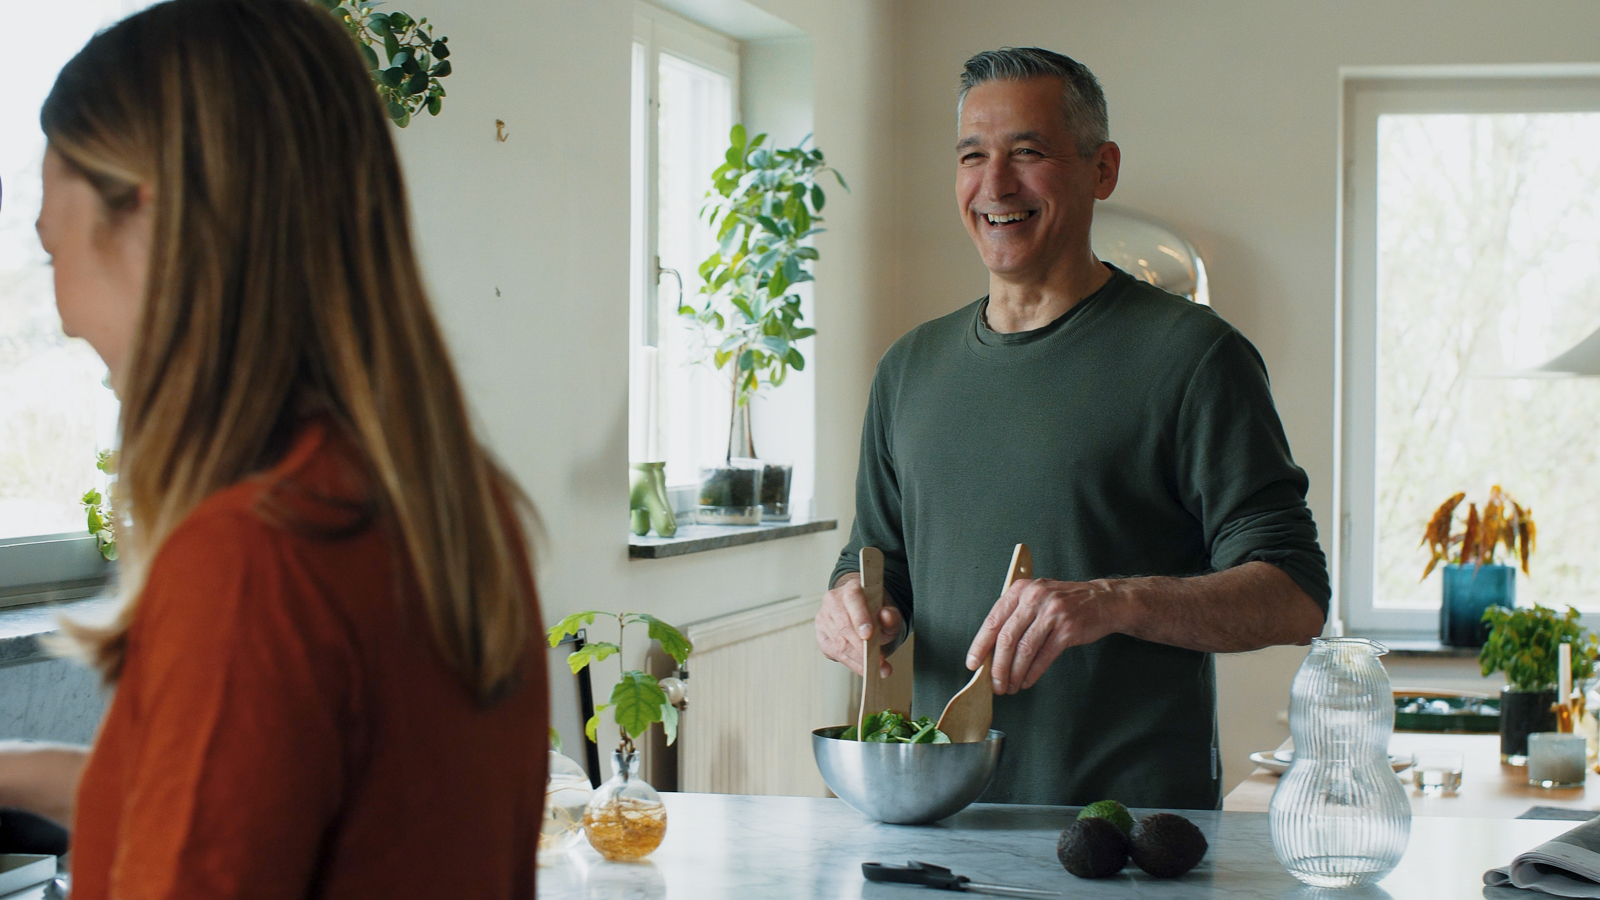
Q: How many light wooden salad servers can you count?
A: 2